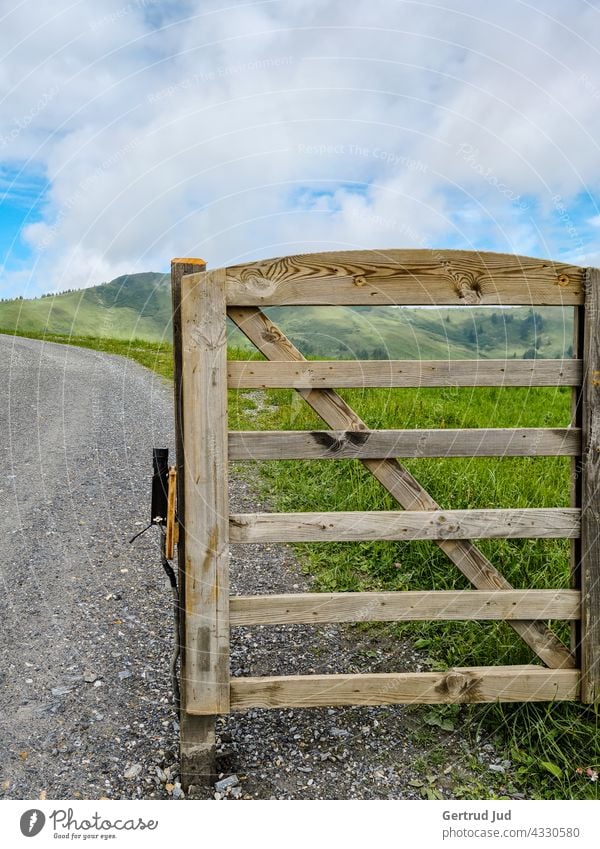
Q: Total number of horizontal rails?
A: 6